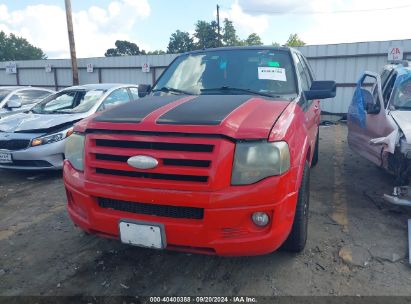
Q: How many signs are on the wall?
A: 5